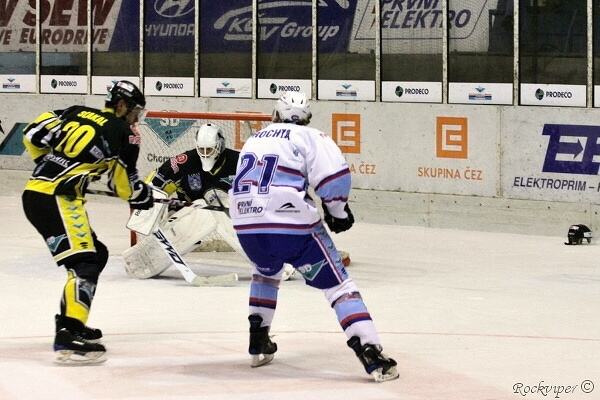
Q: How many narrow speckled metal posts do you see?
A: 10